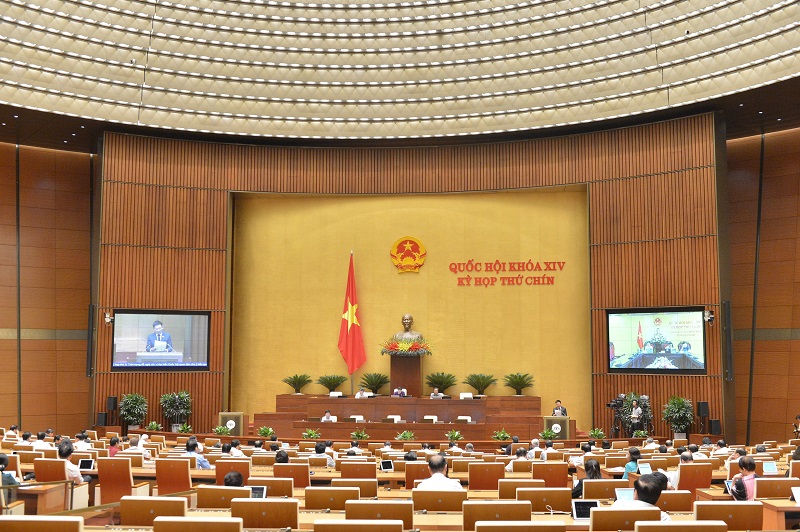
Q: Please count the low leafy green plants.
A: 12